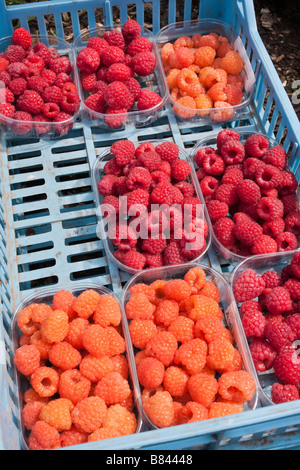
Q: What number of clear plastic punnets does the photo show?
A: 8